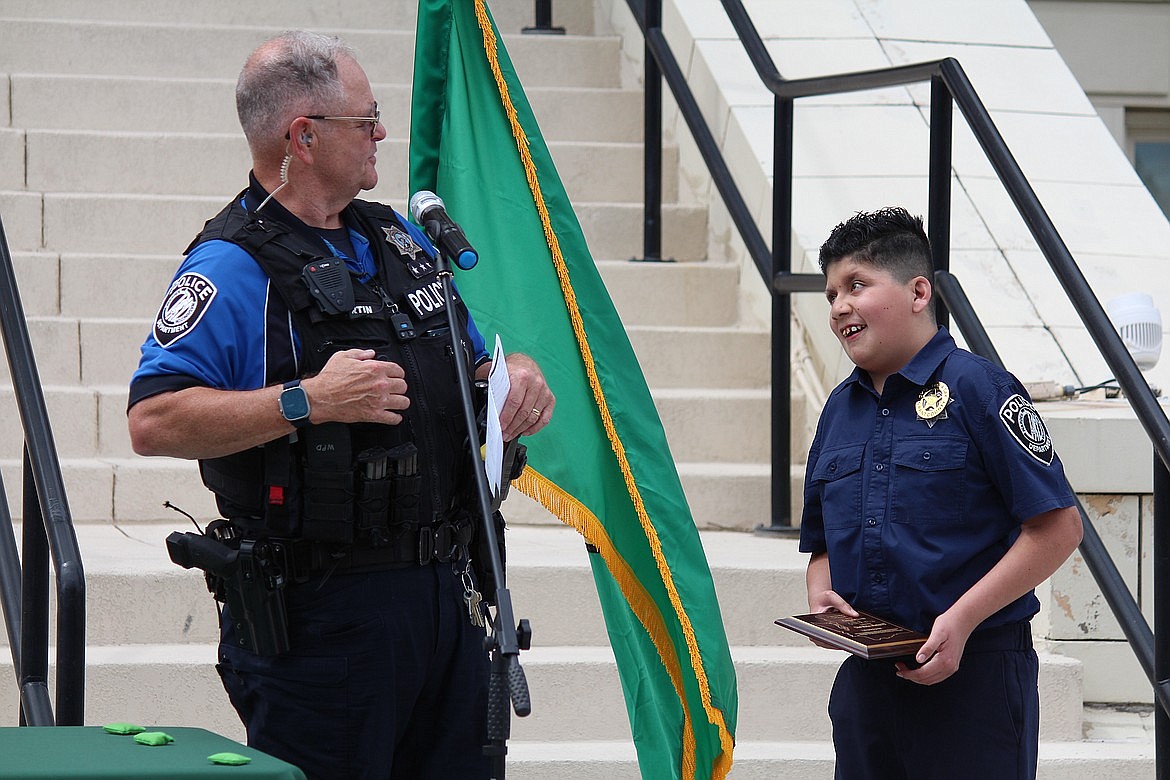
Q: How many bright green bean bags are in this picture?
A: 3